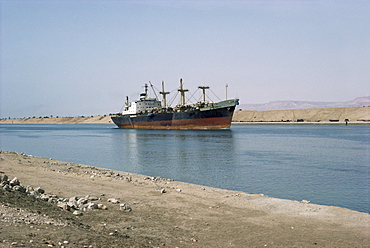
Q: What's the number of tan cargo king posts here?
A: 3